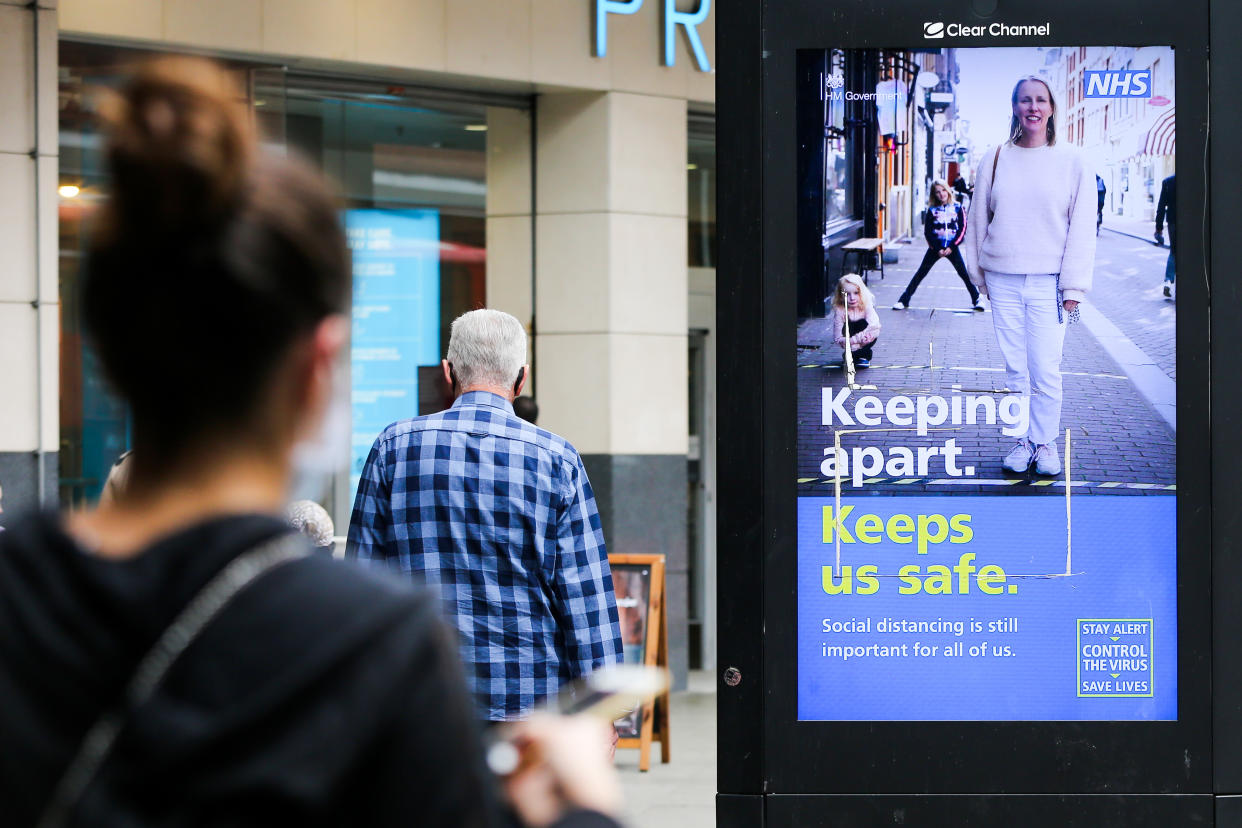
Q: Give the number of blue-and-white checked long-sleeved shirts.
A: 1